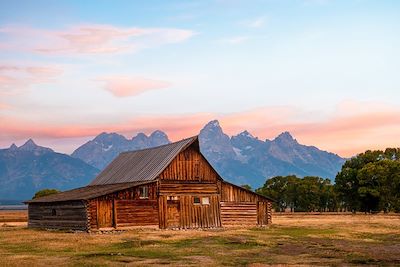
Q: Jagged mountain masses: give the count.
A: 3